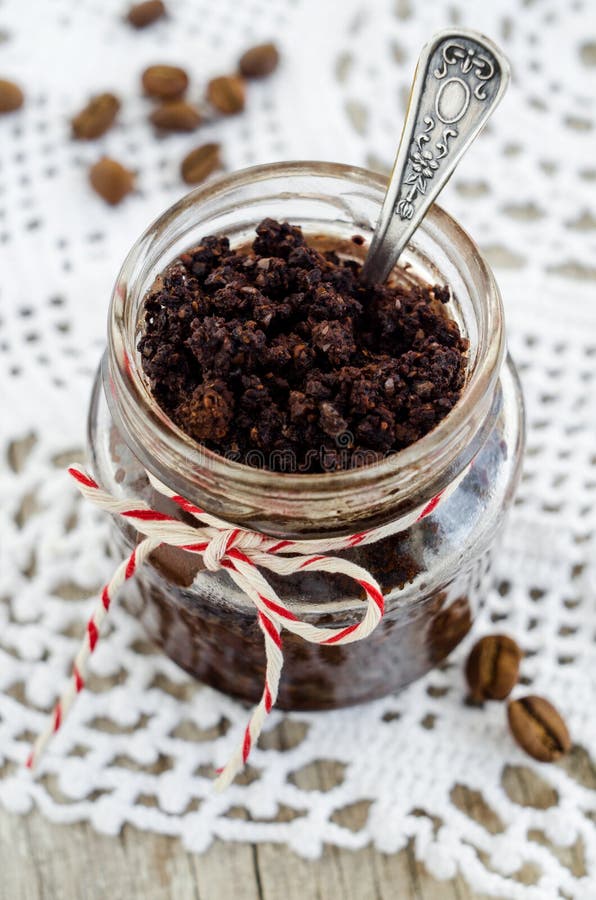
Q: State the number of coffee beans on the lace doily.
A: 11